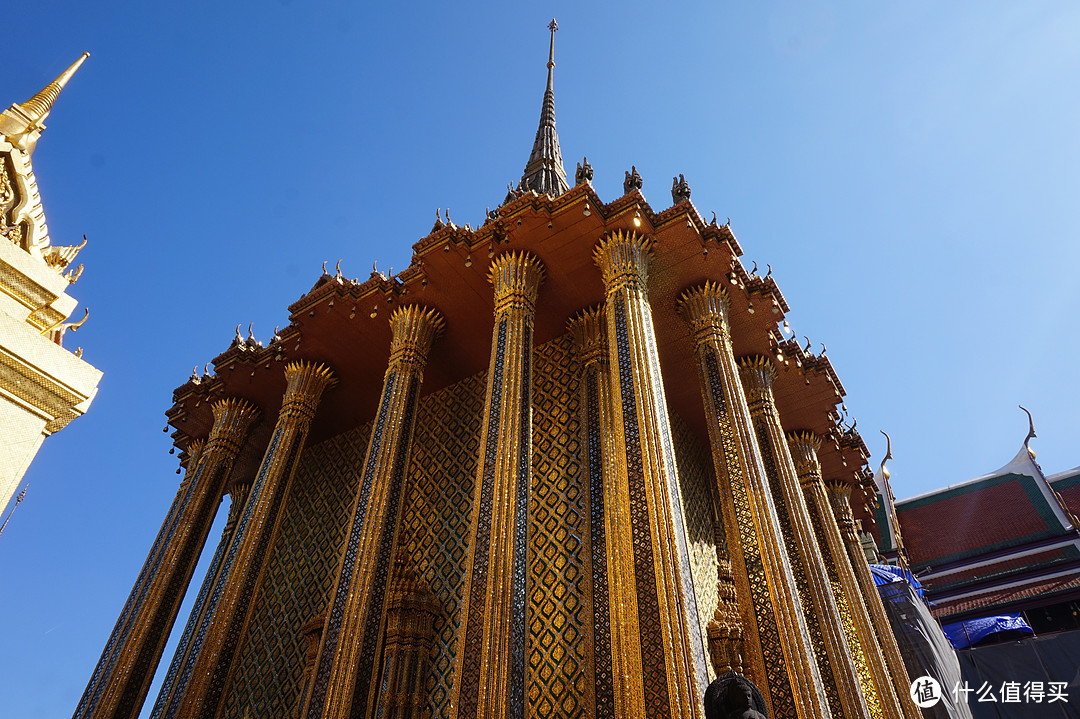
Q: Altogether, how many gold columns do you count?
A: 12